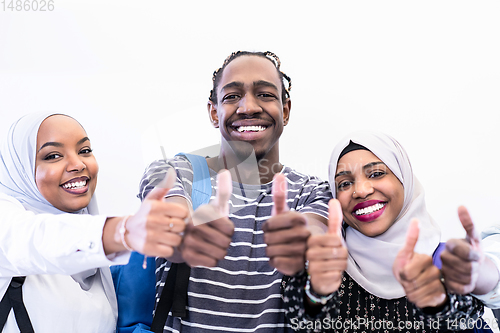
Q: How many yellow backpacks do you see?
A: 0